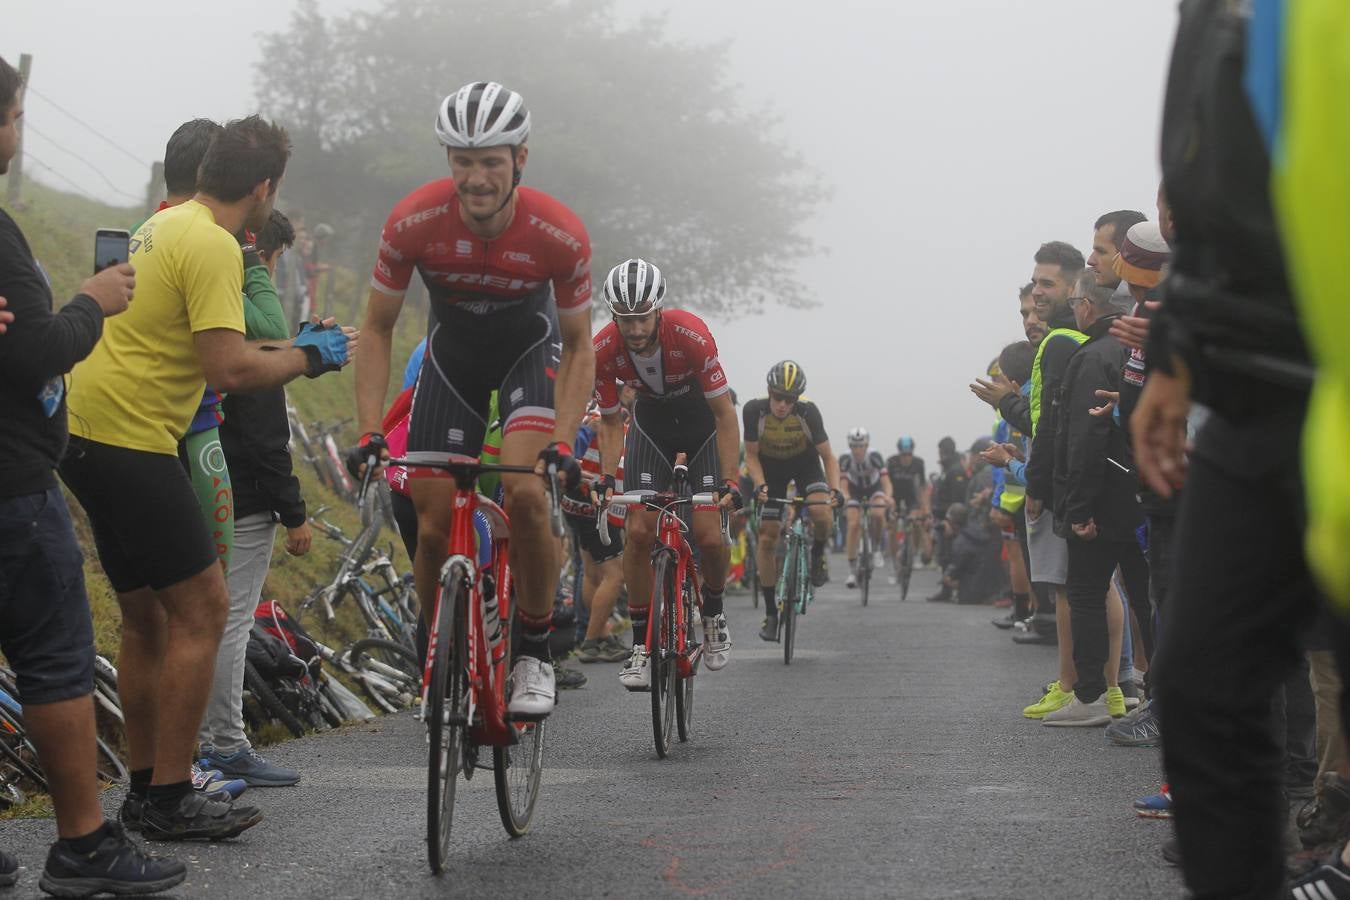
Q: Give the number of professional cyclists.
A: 5